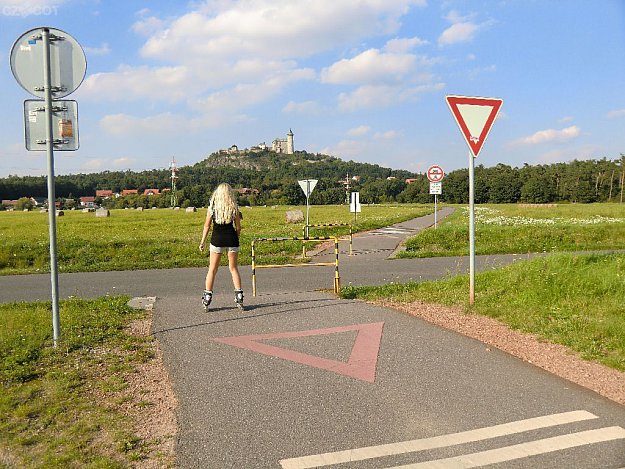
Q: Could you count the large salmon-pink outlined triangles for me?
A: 1